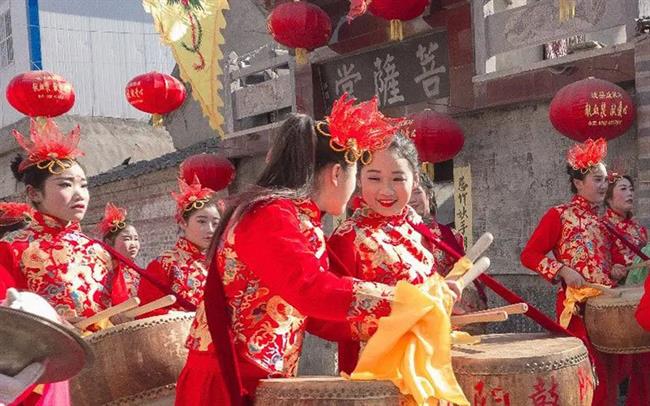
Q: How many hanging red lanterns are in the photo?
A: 7